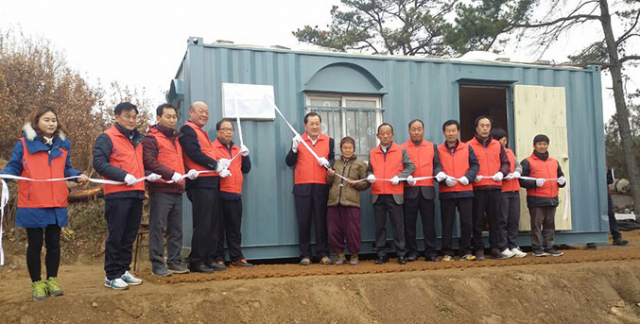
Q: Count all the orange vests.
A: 12